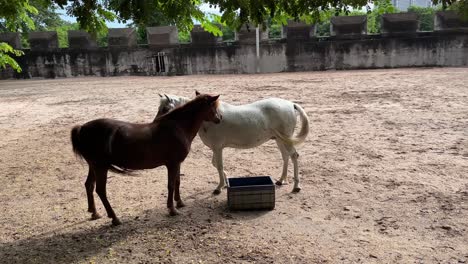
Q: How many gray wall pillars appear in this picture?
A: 11